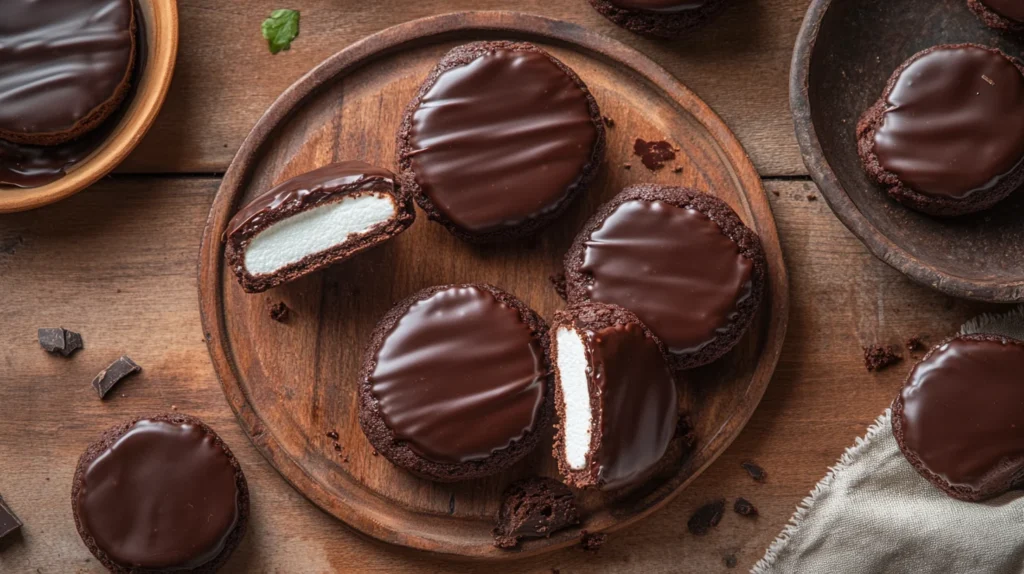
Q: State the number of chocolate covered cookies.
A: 11